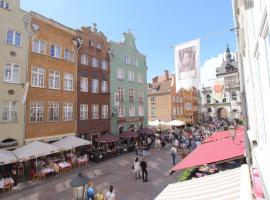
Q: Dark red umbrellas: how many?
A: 3